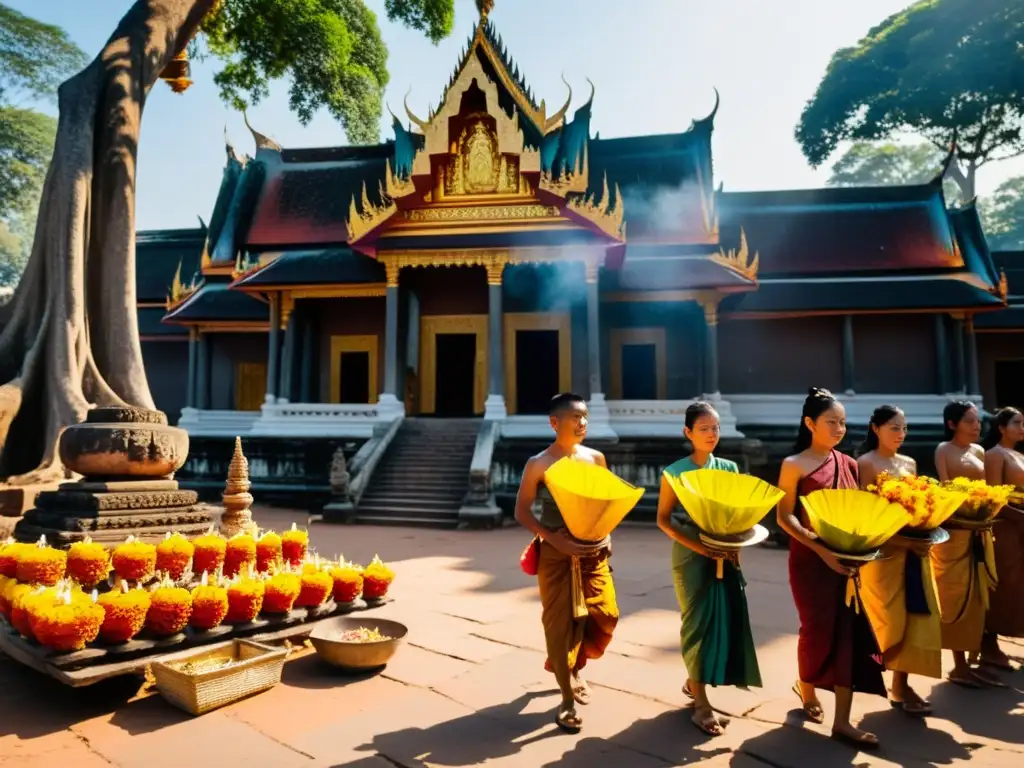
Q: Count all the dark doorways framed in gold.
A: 4